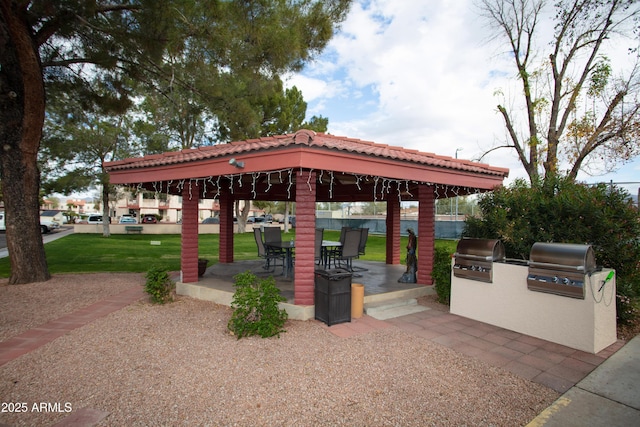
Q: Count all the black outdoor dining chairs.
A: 6